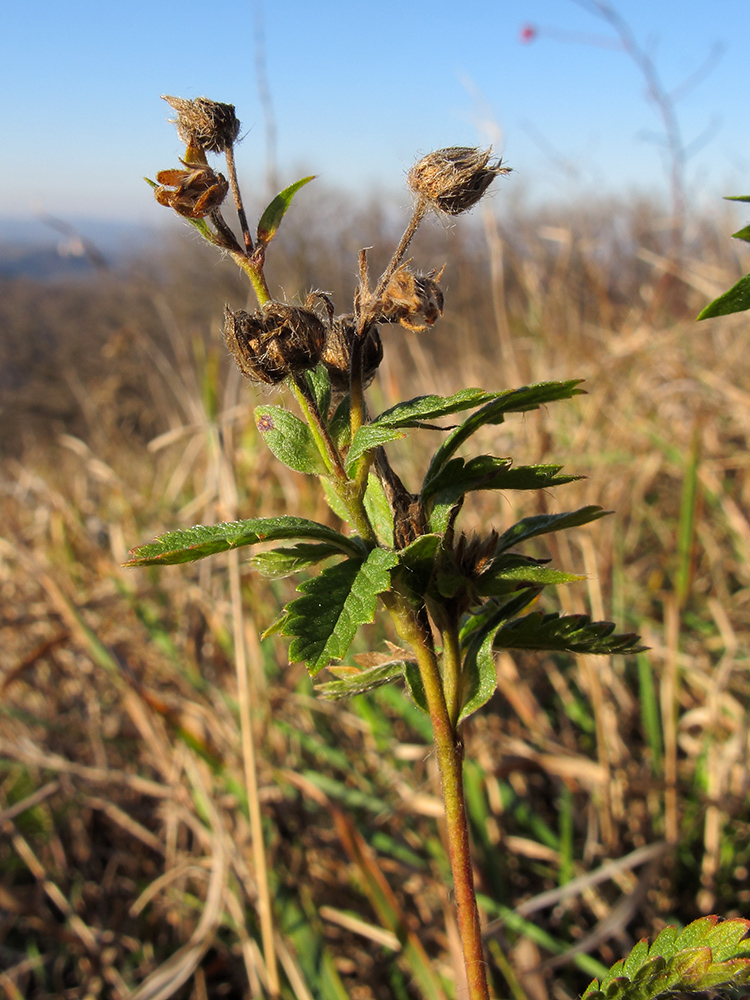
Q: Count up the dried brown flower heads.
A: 6